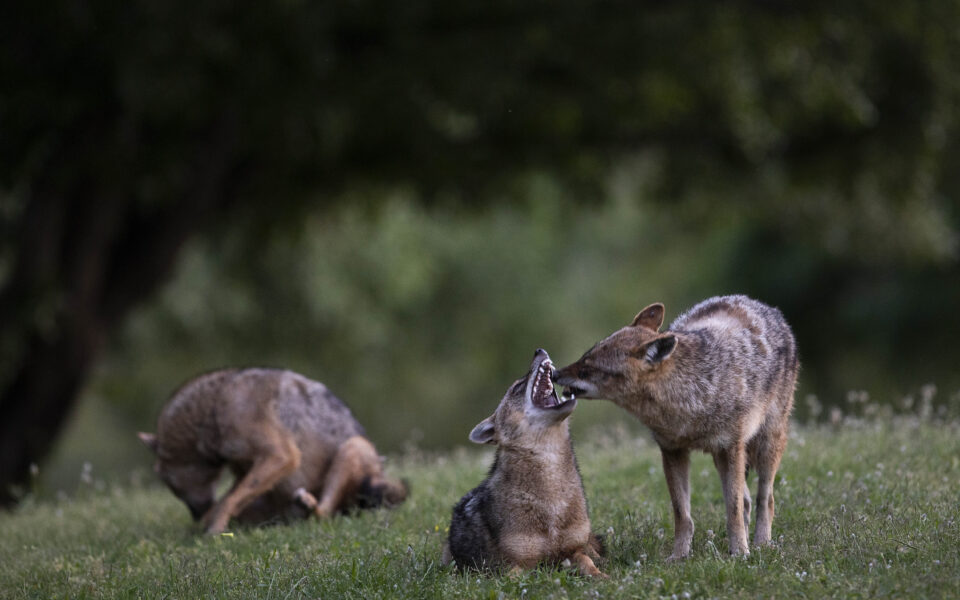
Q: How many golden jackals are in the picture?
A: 3